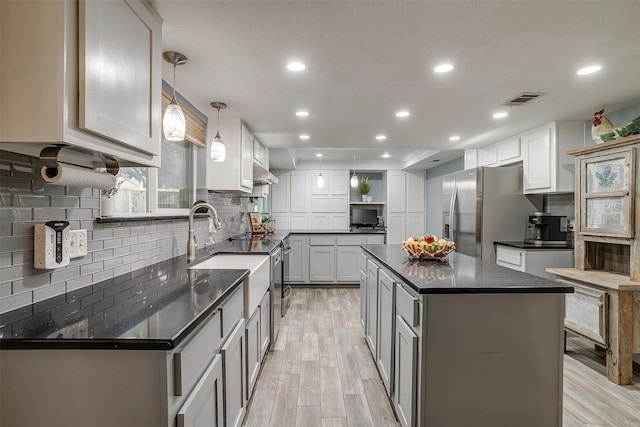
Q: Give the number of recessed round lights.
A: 11